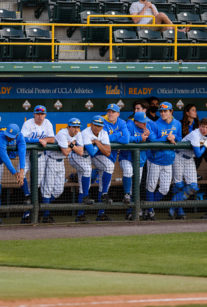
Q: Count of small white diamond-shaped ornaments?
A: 5